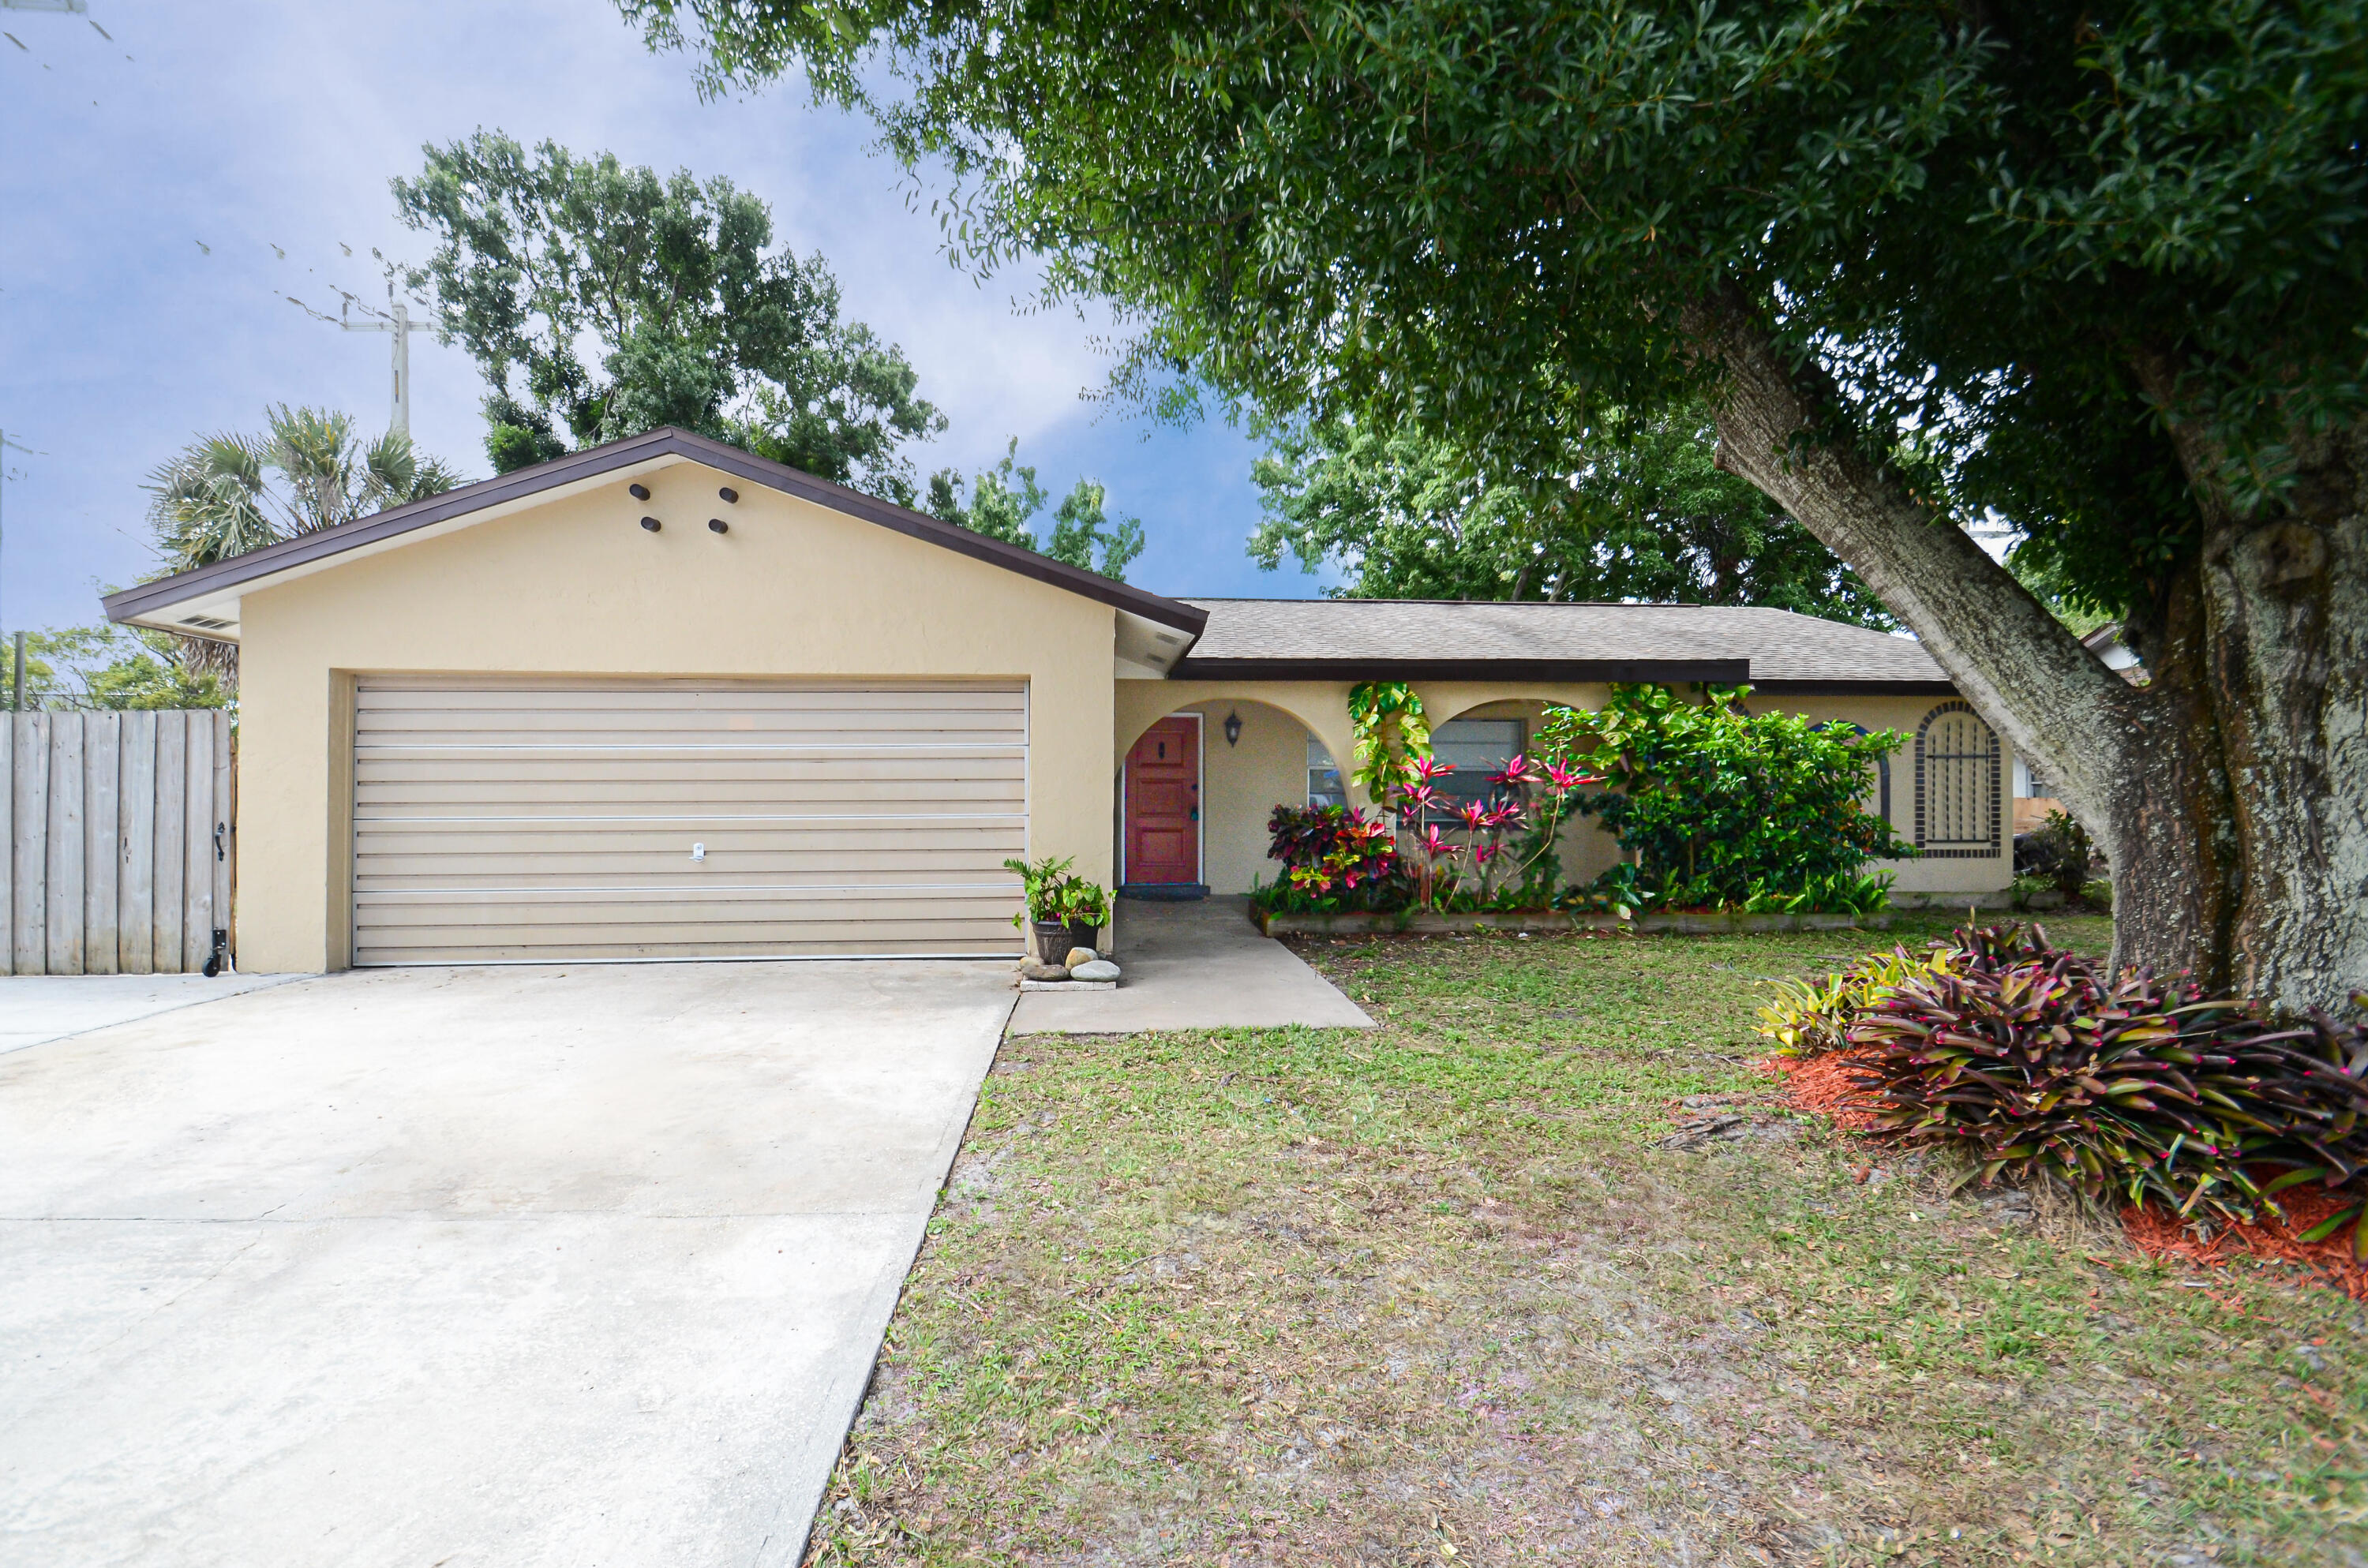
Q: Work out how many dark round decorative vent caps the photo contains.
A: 4